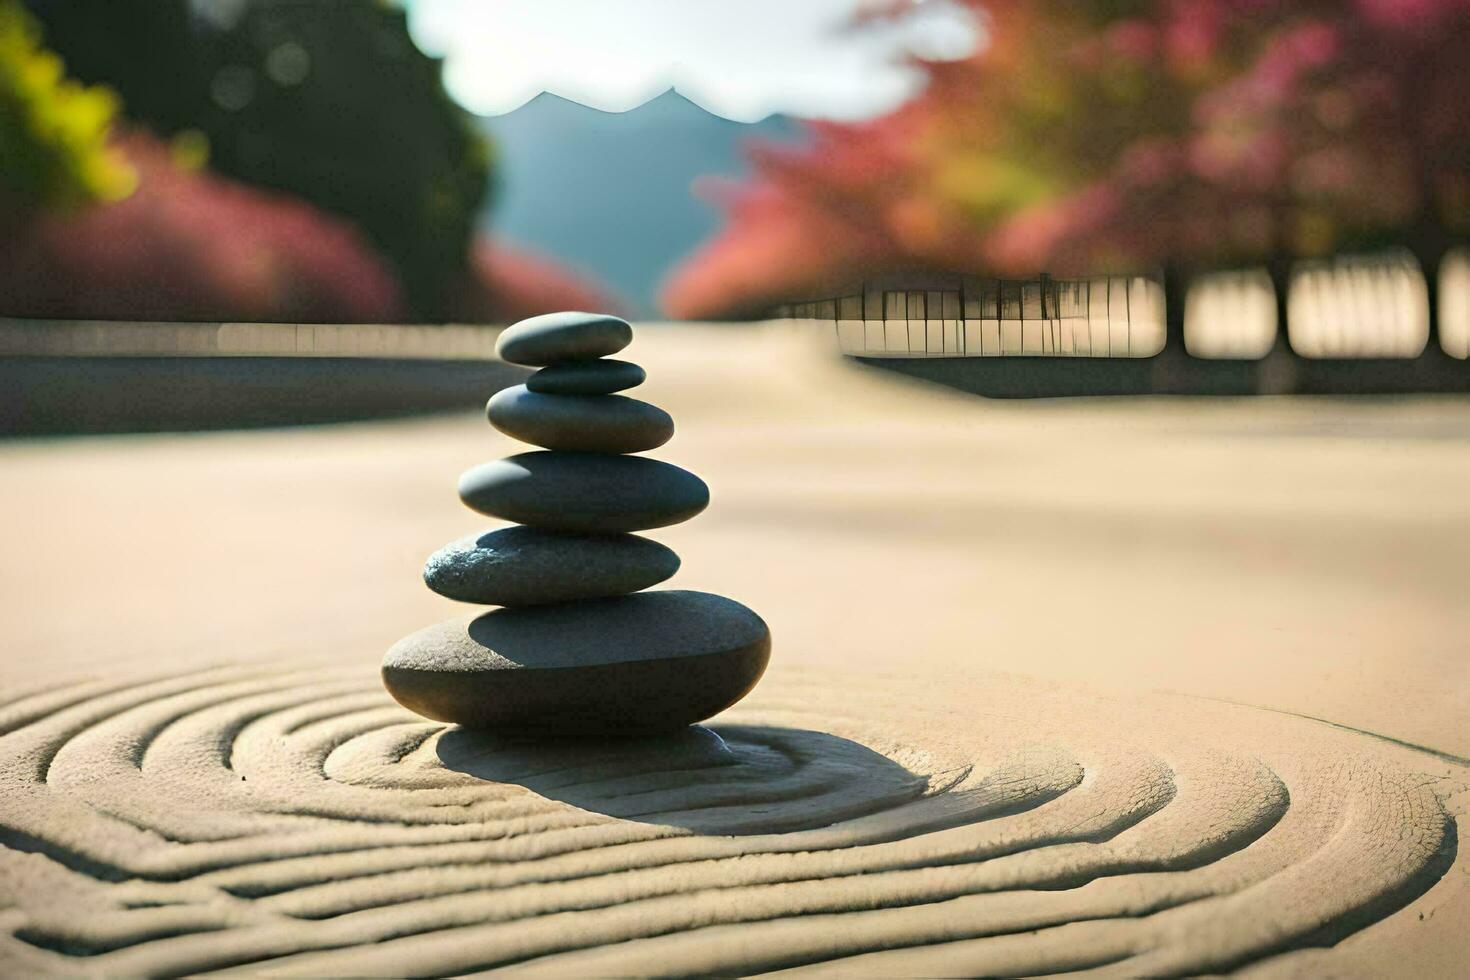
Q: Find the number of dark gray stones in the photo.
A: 6